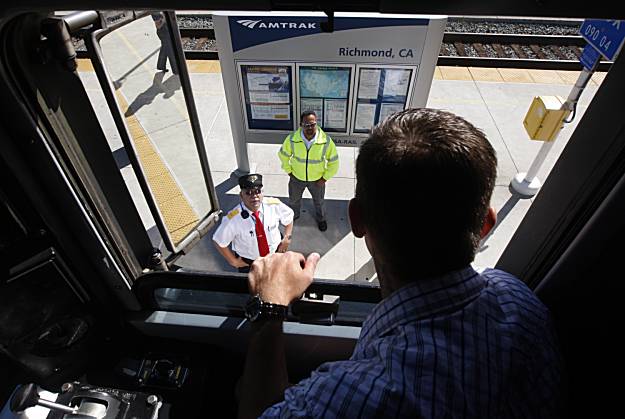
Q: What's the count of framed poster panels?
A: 3